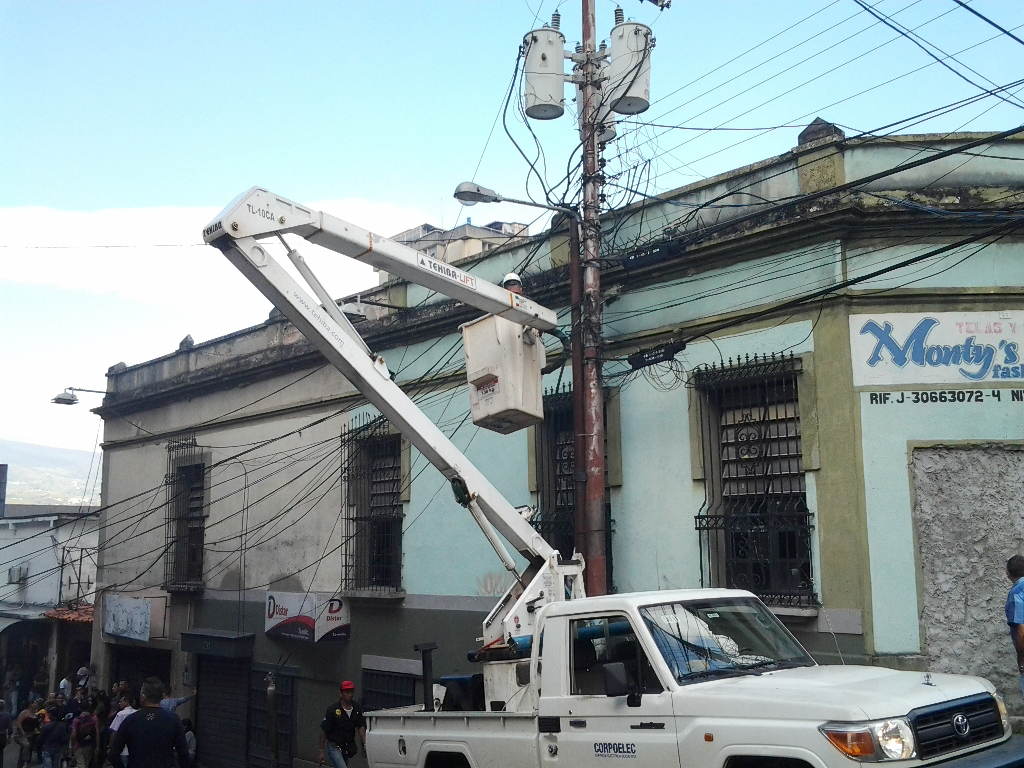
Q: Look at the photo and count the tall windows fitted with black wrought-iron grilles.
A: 4